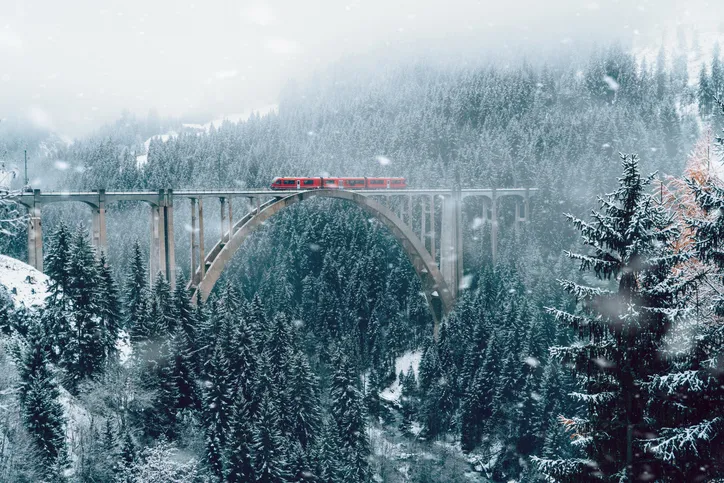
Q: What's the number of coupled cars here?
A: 3